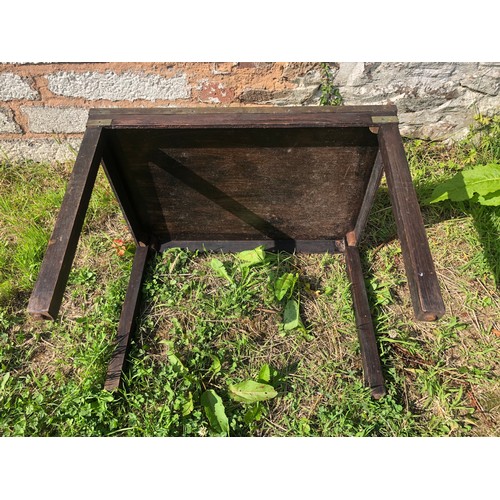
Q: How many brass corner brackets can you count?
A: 2